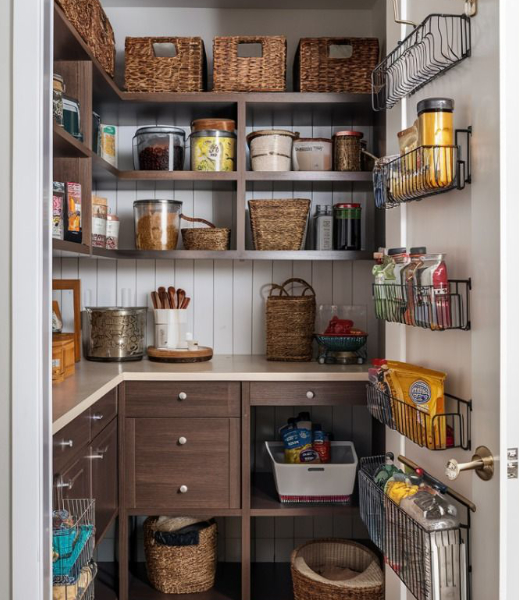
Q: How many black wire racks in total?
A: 5